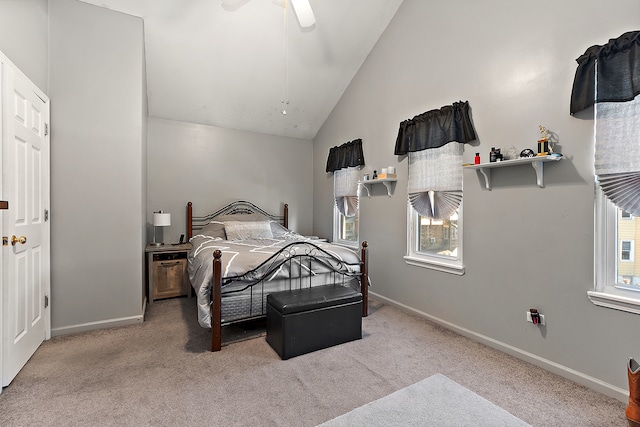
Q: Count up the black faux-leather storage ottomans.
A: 1